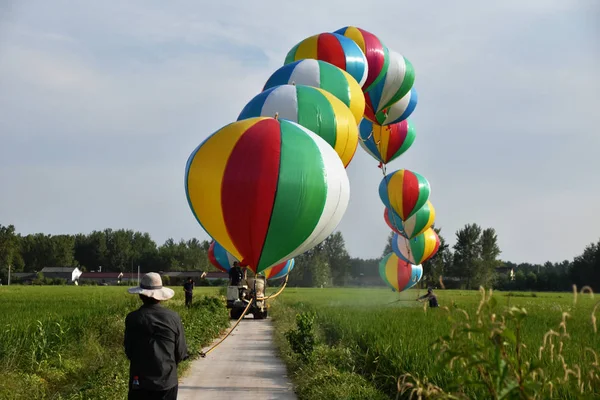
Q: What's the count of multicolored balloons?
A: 14